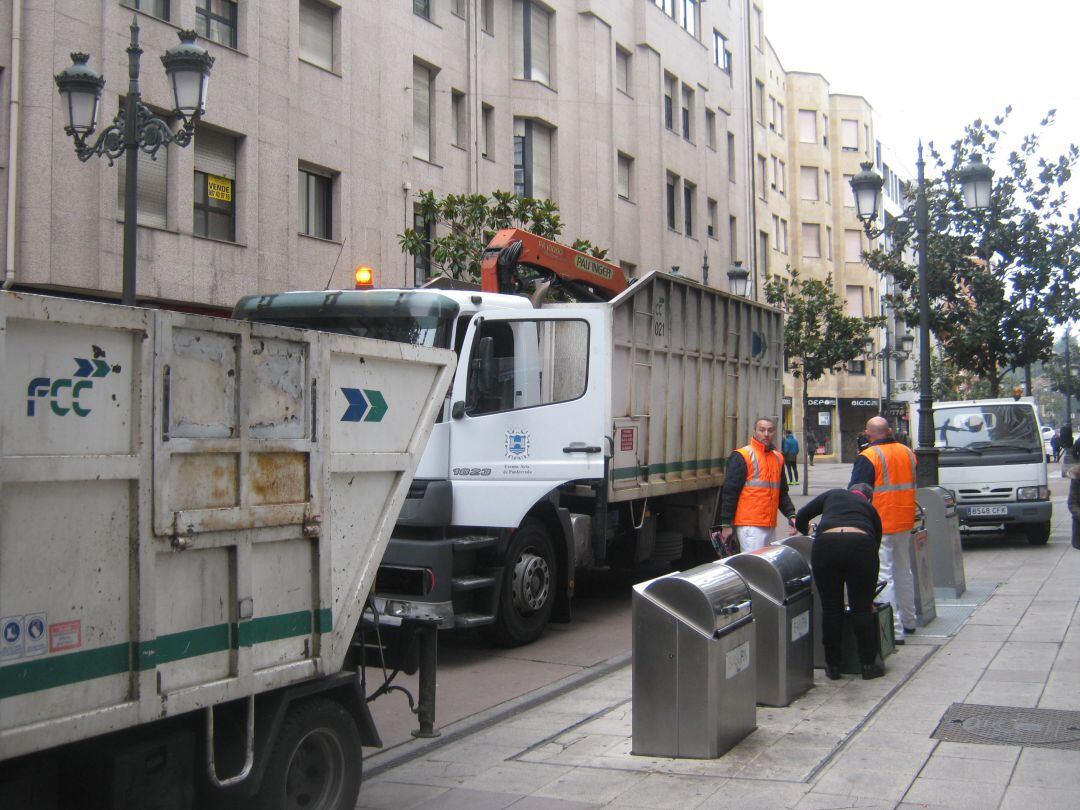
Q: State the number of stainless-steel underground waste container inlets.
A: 5